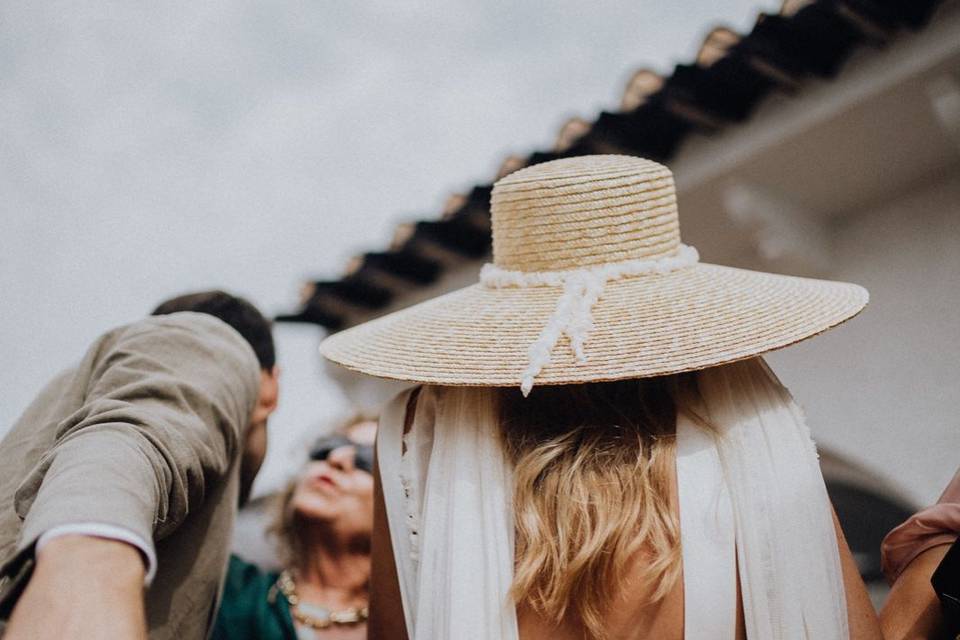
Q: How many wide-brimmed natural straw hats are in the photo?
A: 1